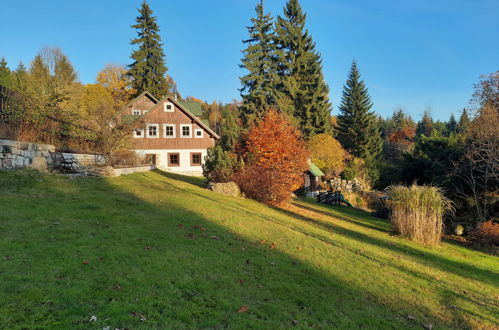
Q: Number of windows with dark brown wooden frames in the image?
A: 2